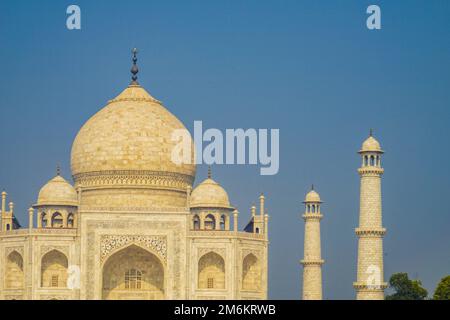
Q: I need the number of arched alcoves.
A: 5